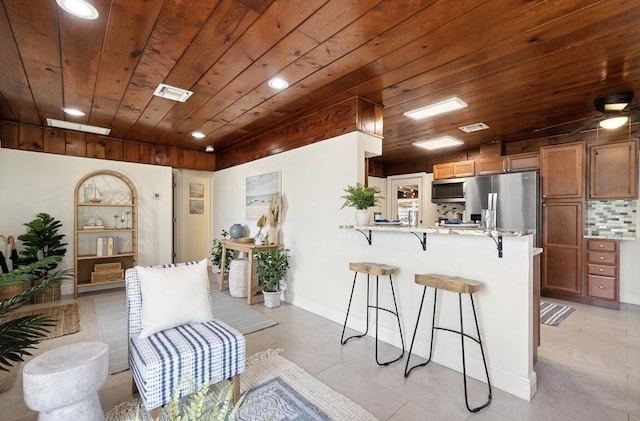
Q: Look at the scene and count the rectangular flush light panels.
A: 2